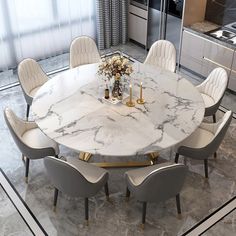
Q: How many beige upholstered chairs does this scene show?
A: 8